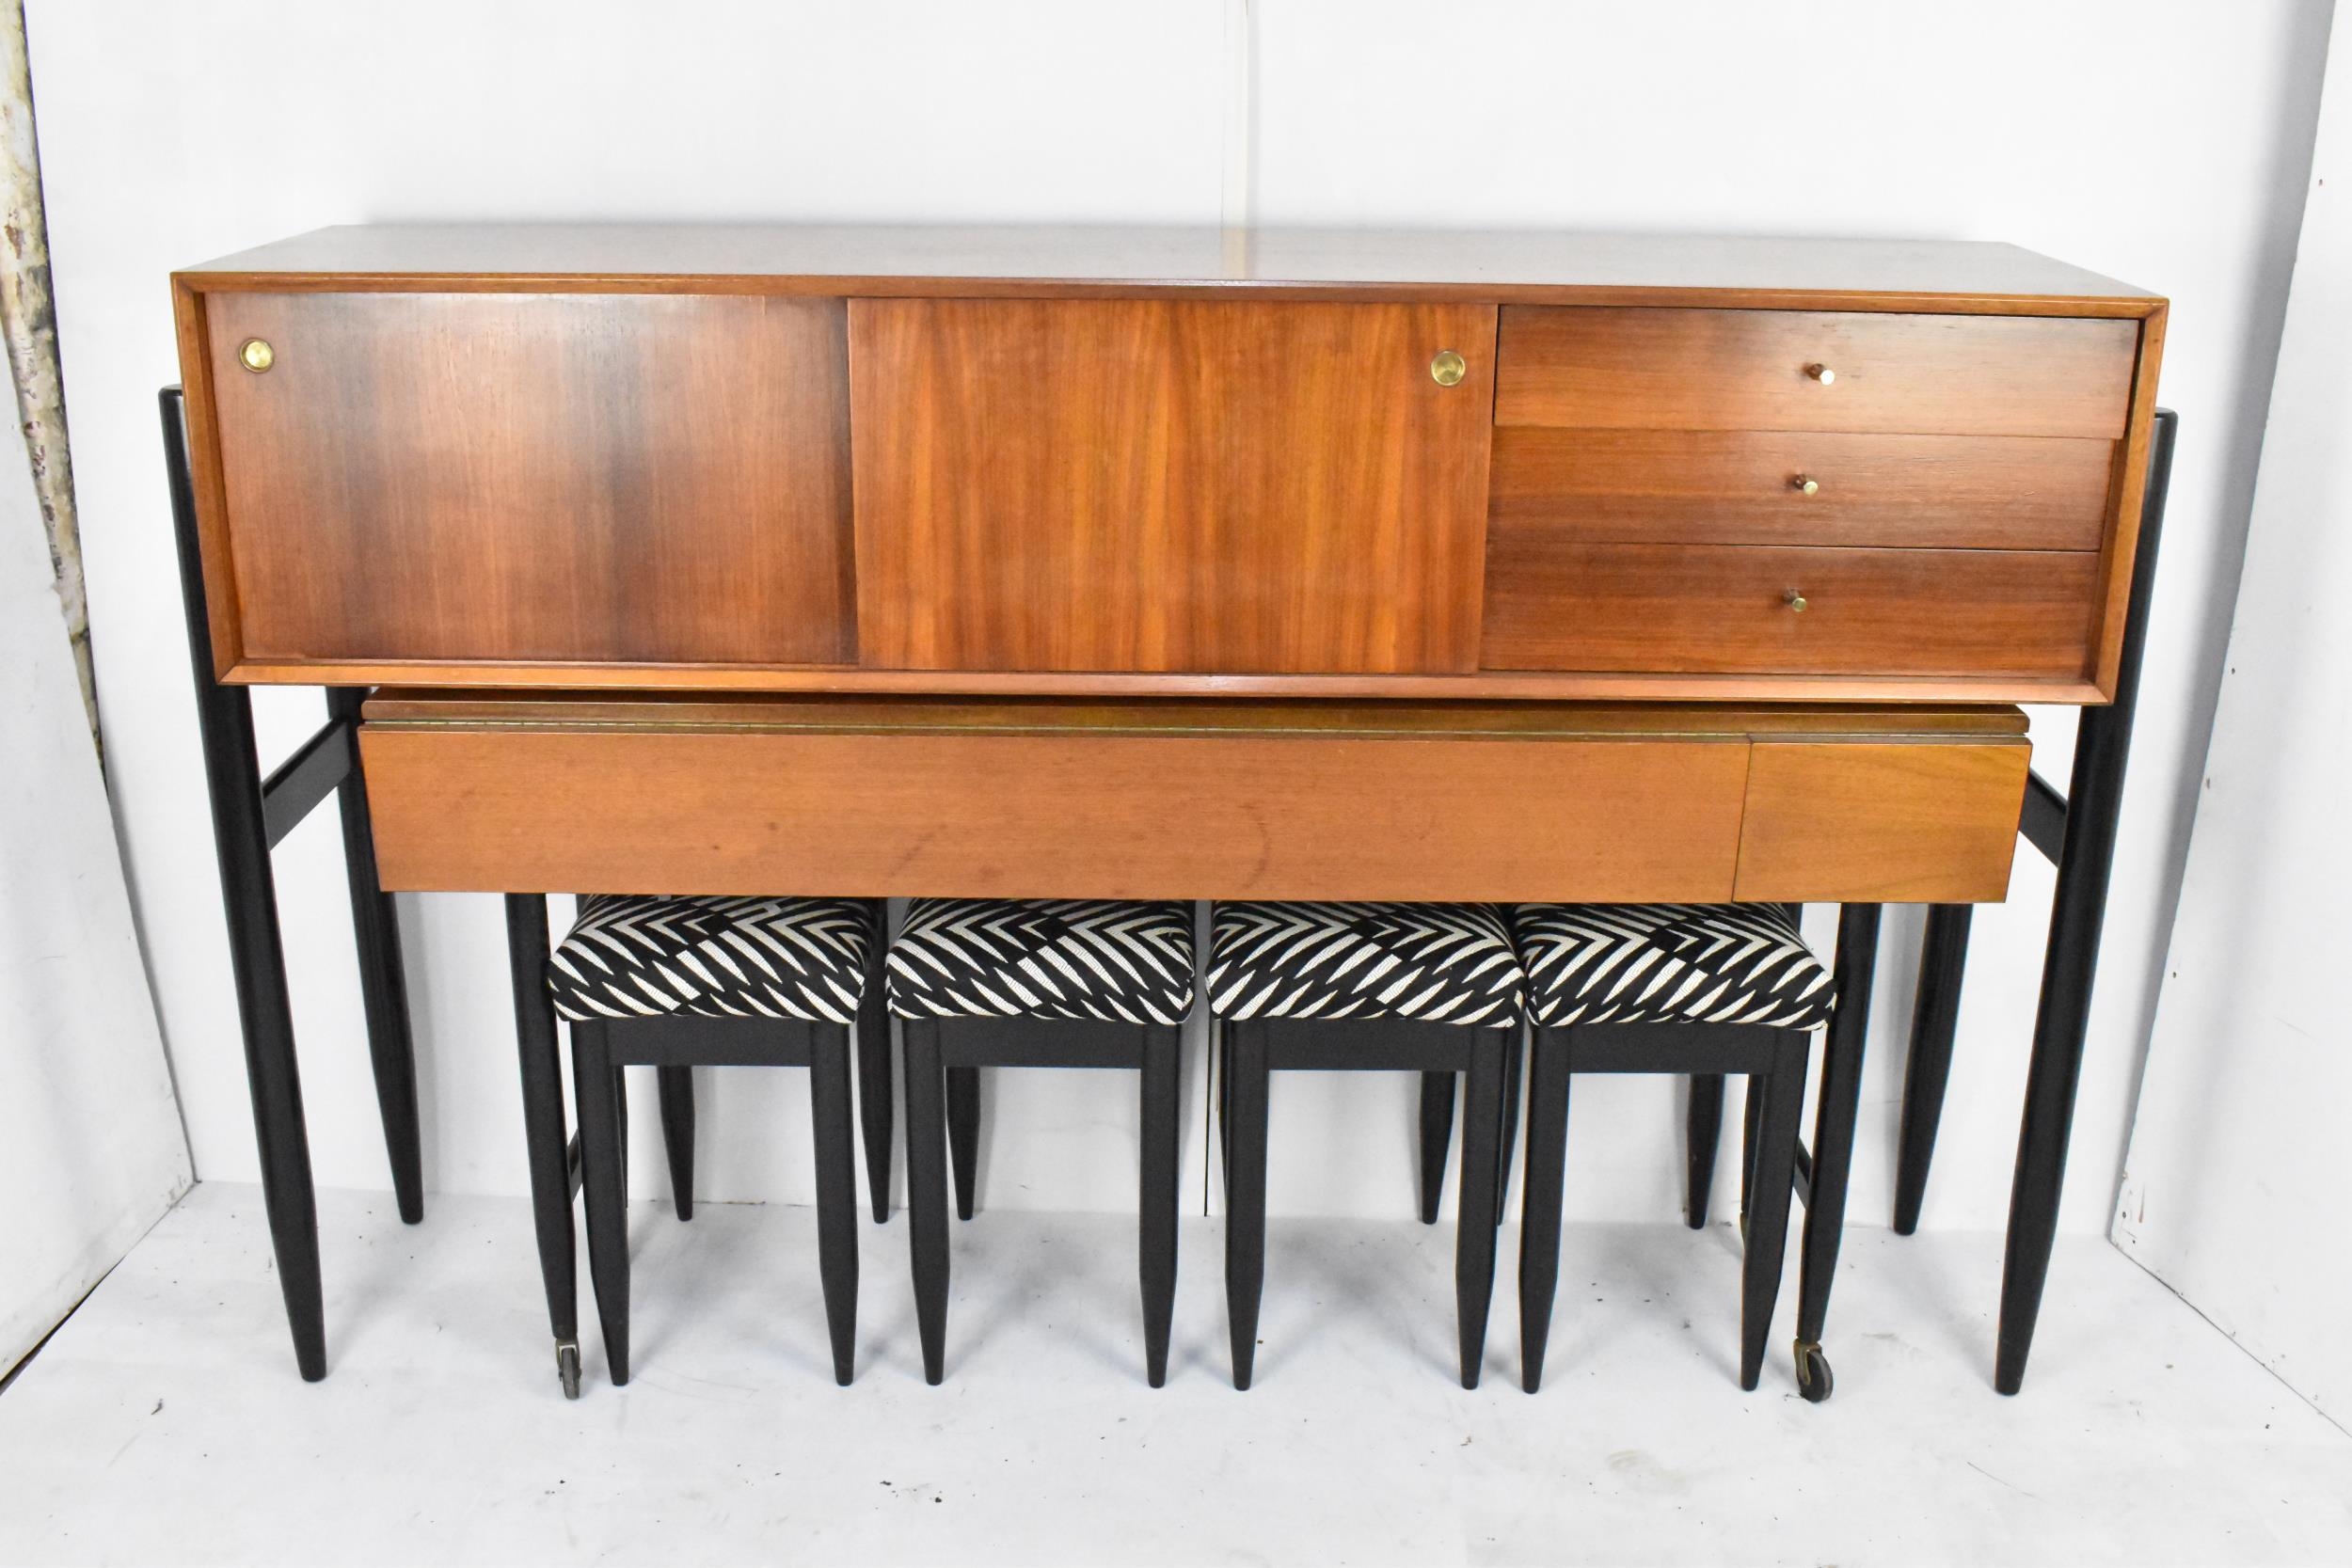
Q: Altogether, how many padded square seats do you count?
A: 4